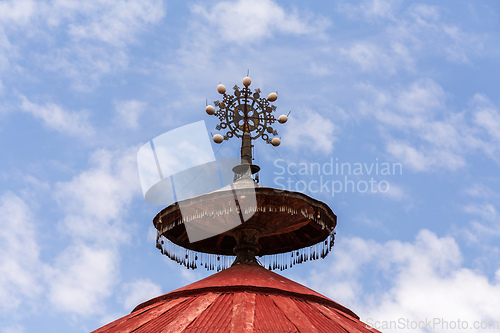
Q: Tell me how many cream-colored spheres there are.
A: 7